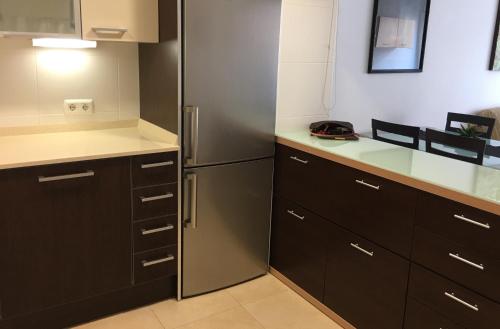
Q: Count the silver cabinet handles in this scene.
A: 13